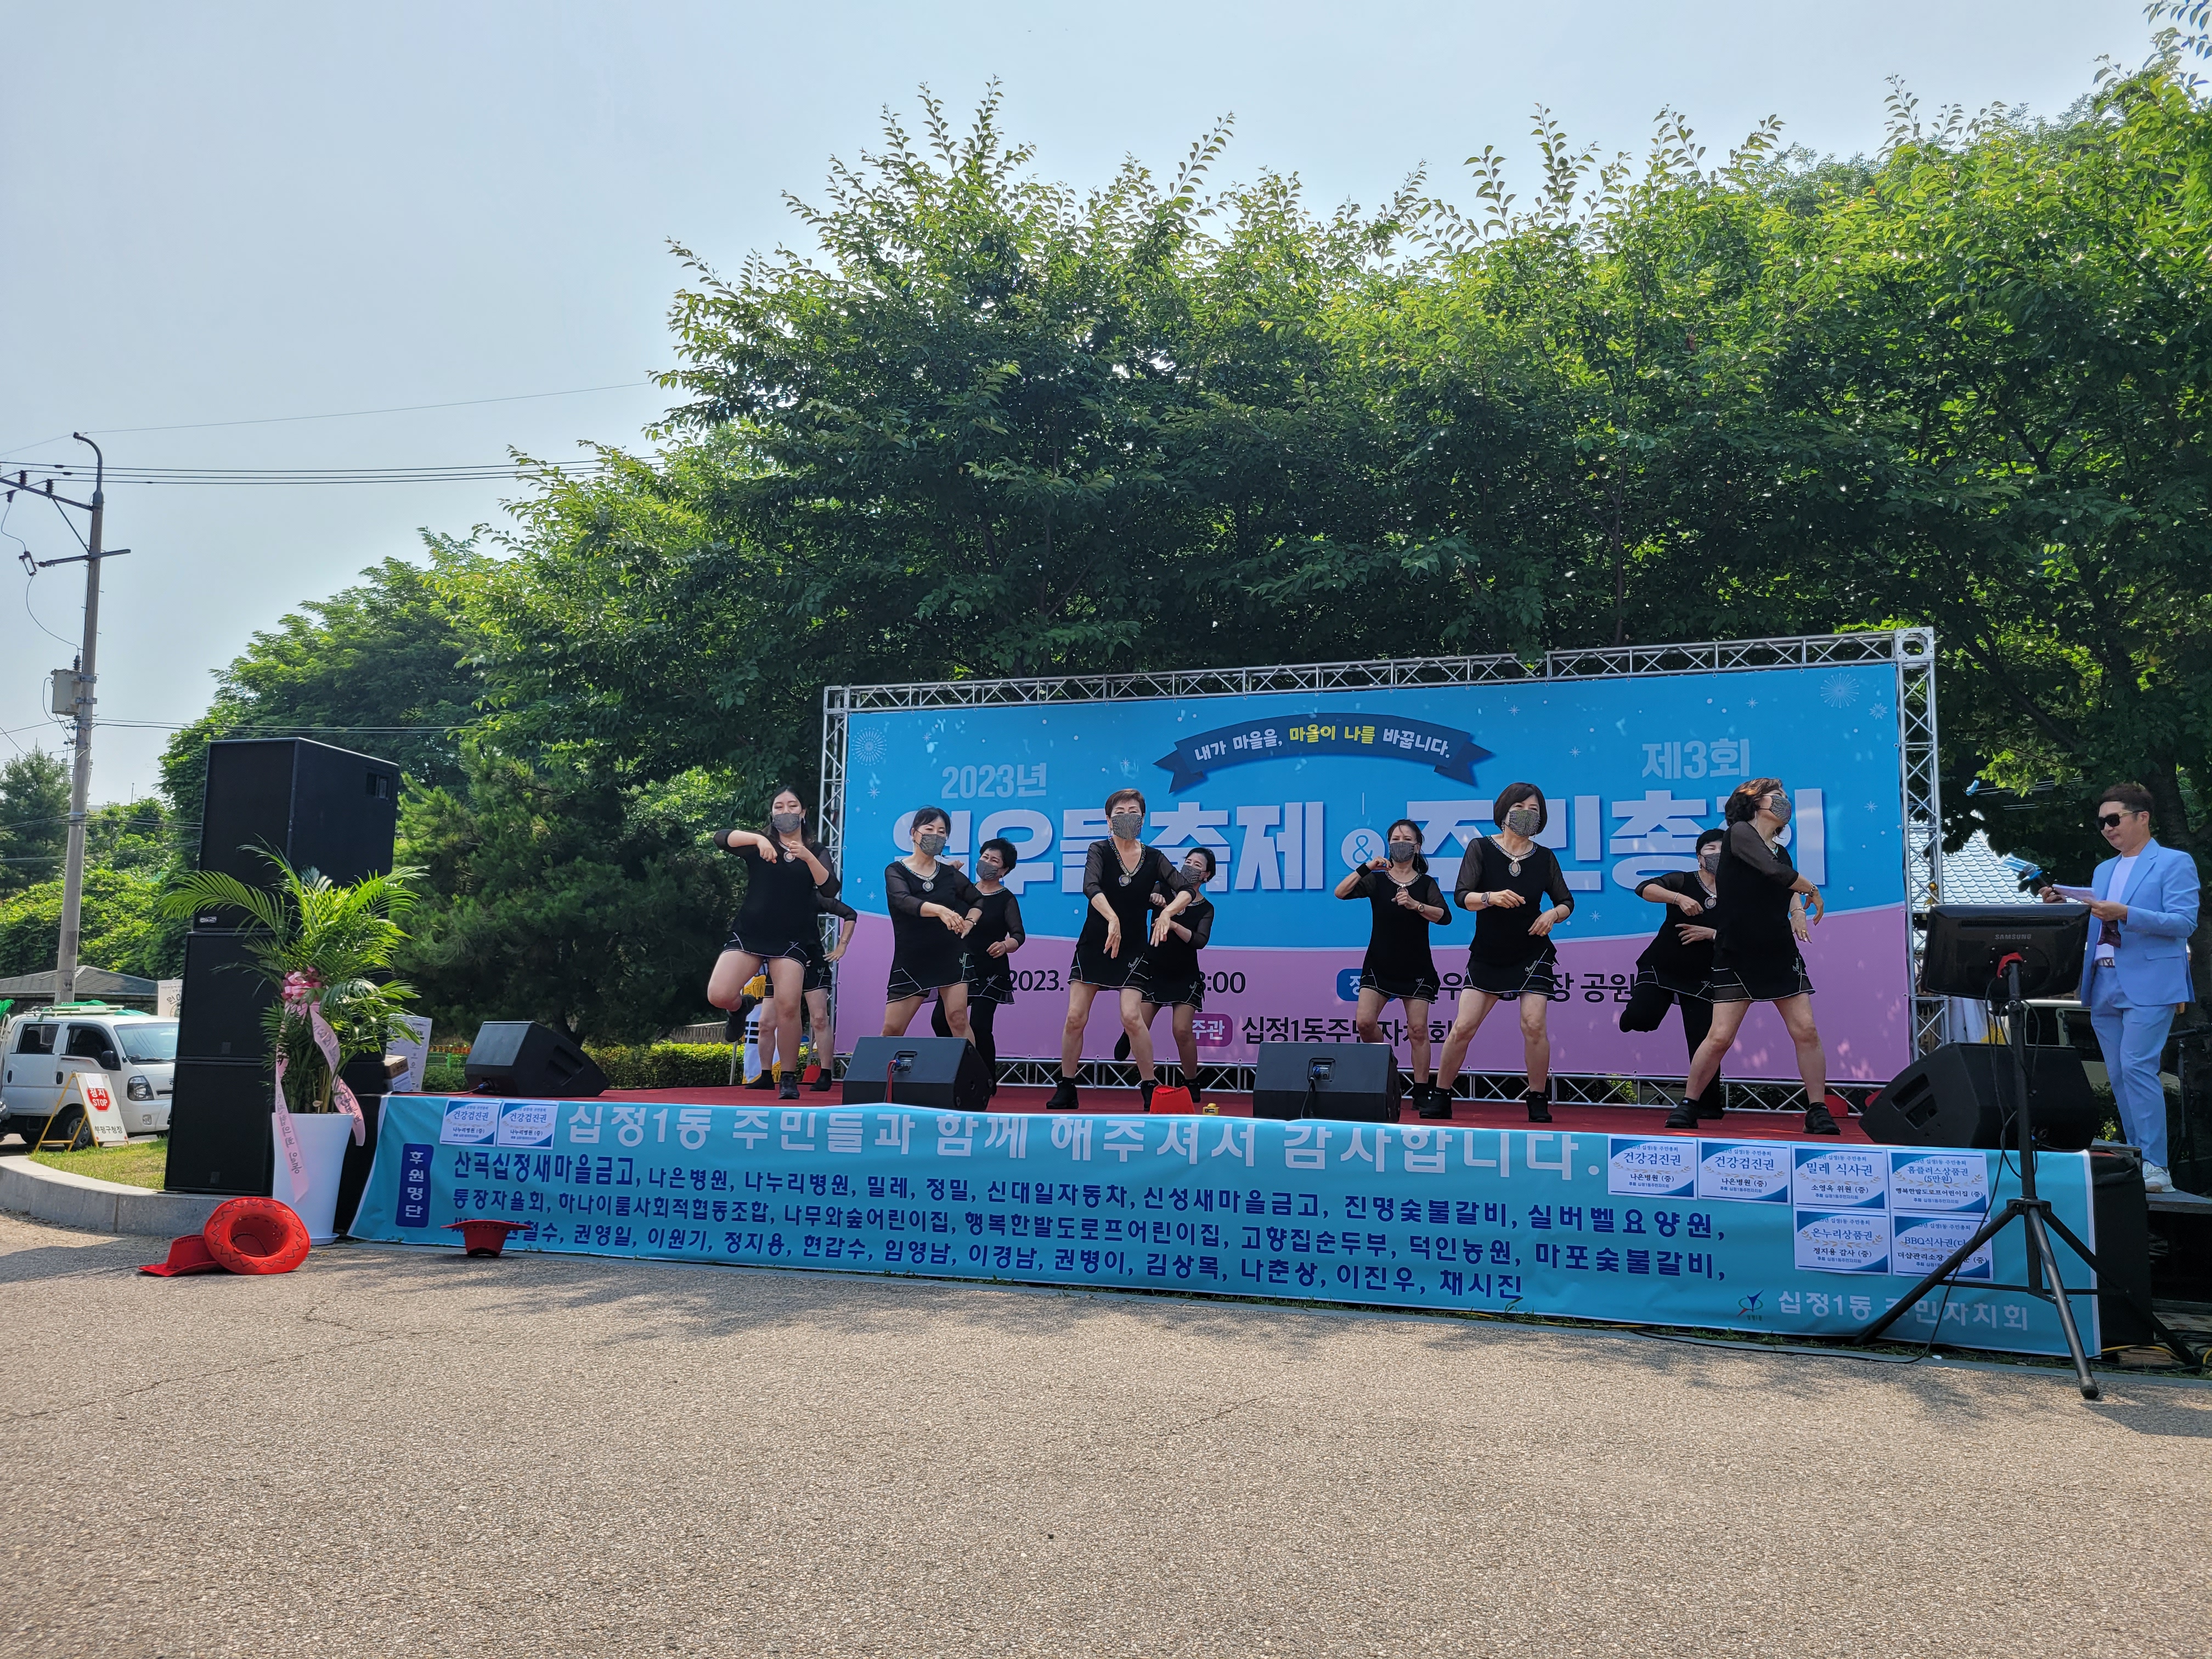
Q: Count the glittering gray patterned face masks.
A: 9